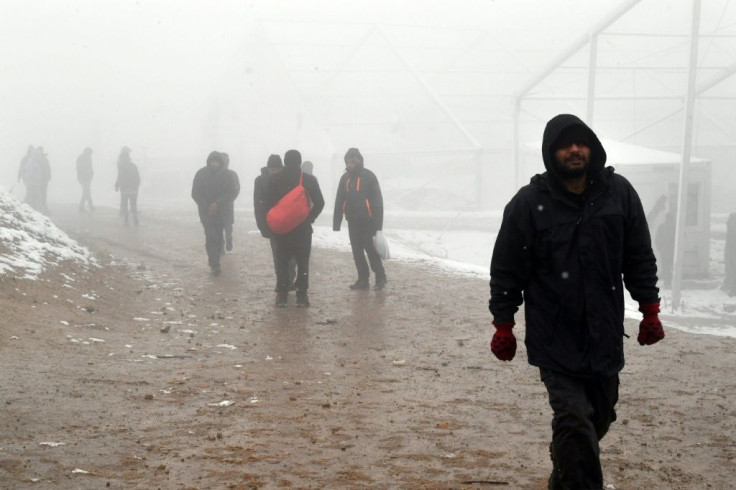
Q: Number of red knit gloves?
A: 2